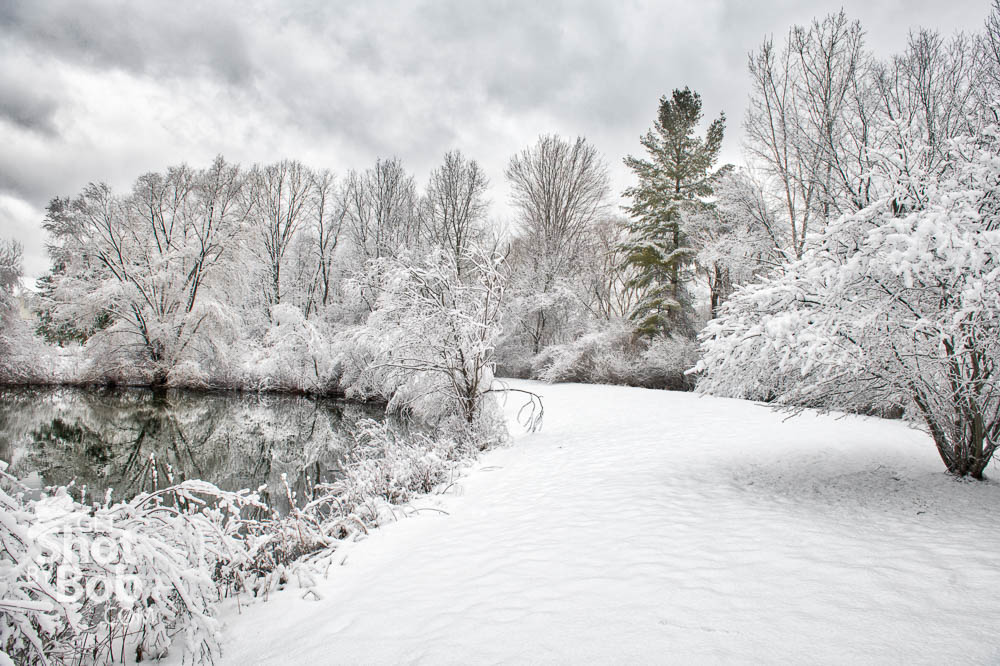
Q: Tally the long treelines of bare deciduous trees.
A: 1